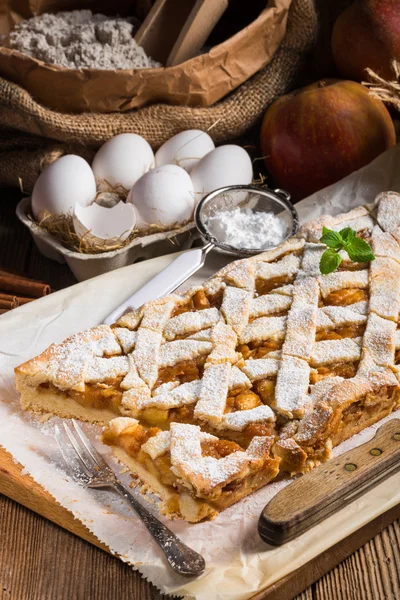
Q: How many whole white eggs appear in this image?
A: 5